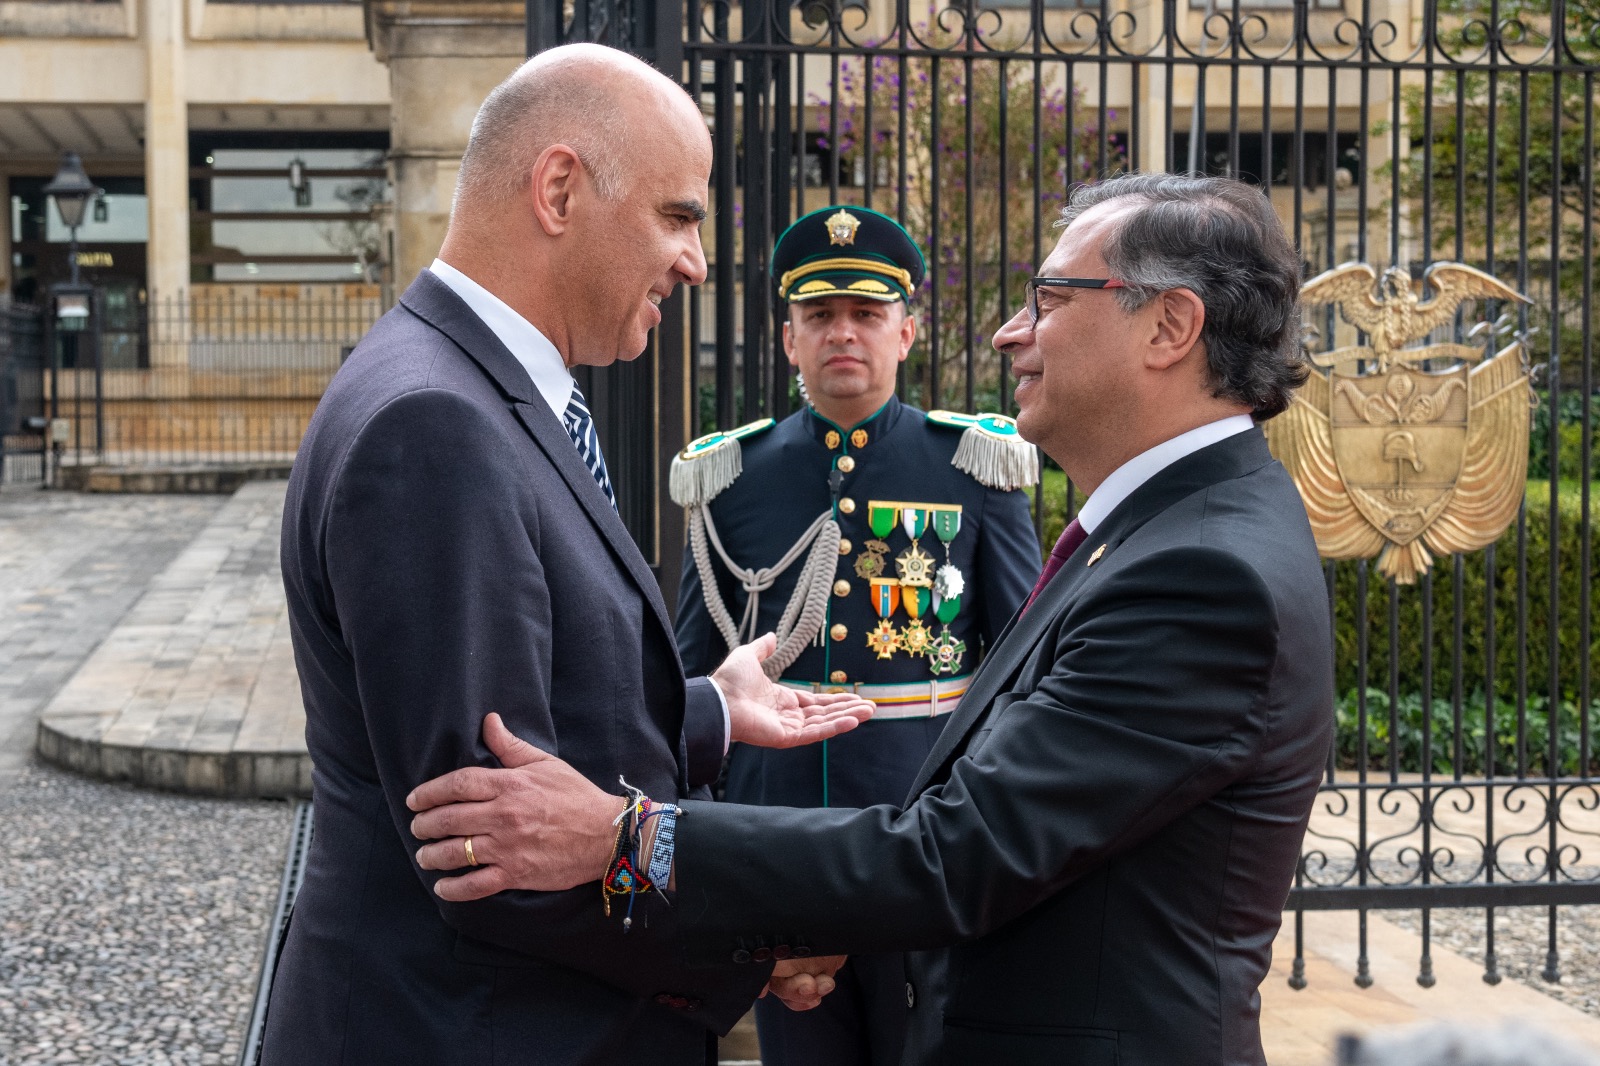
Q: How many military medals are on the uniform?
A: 6